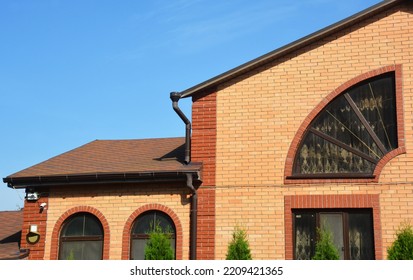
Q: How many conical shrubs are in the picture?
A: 4